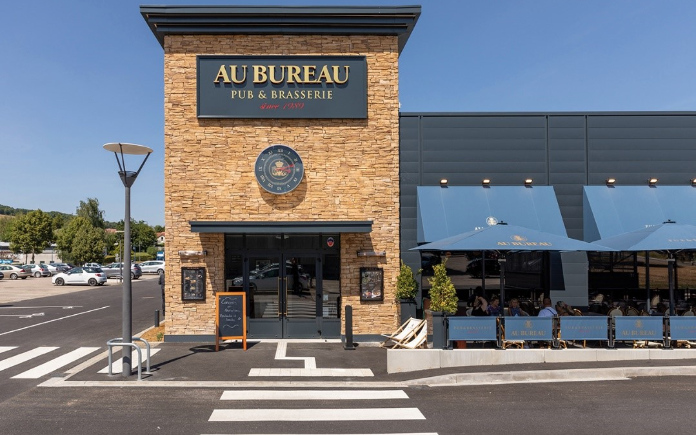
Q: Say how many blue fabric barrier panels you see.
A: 5